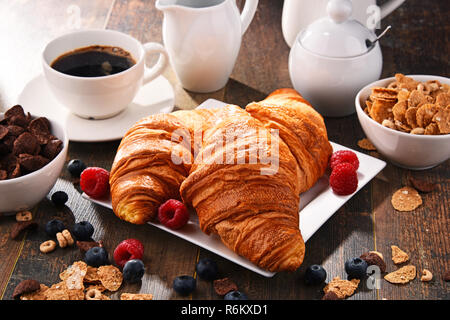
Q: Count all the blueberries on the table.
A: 11